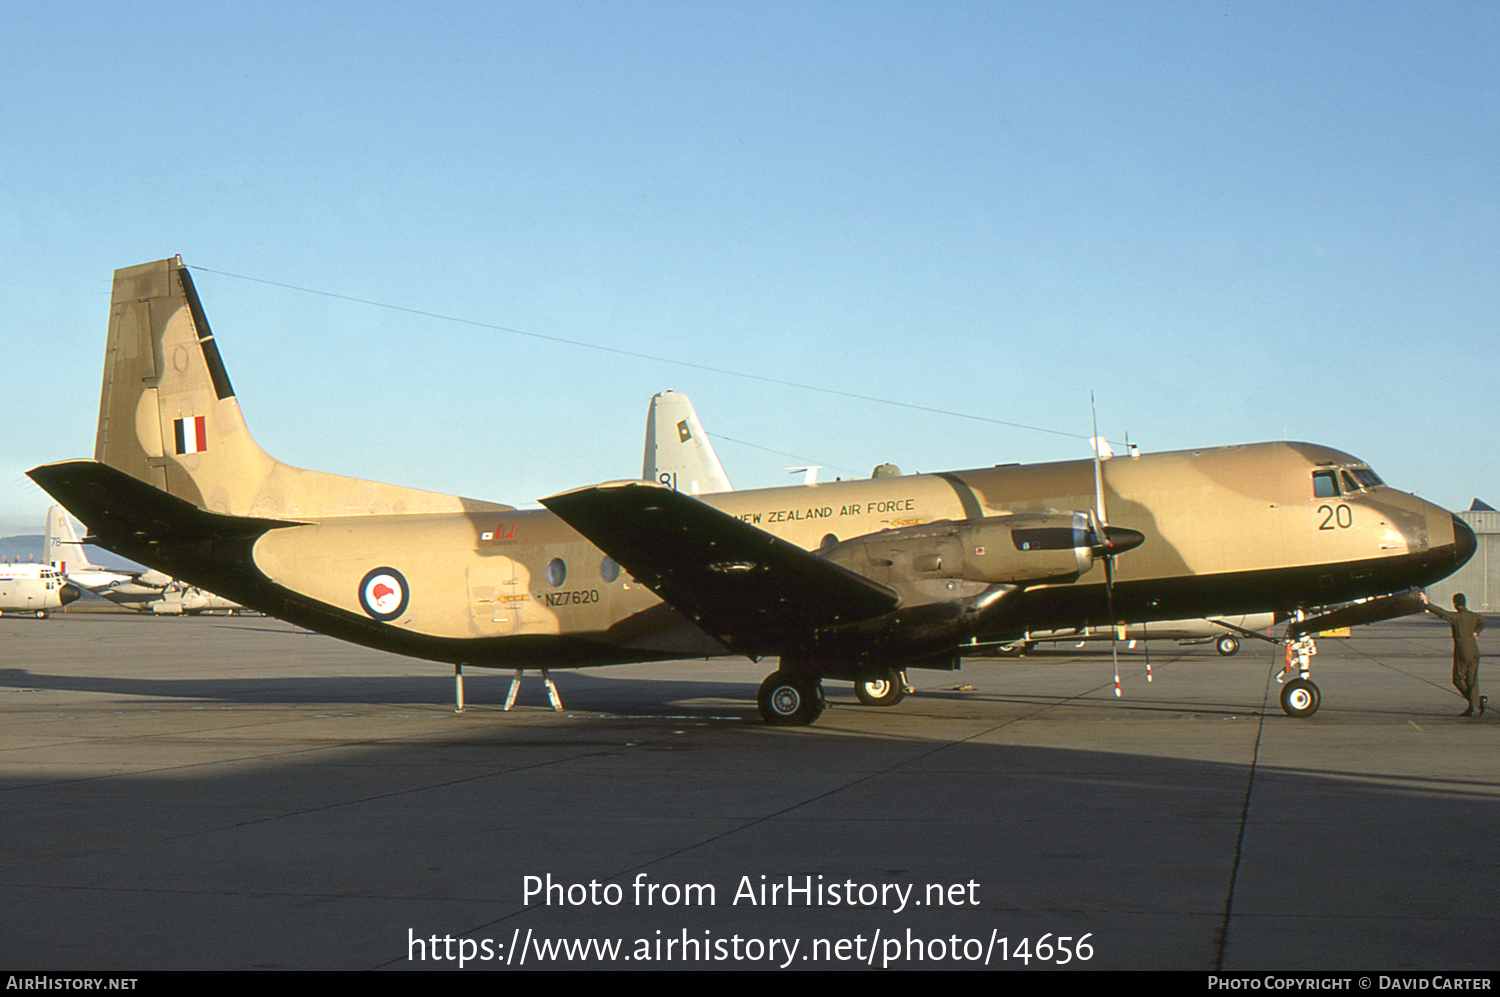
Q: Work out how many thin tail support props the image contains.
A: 3